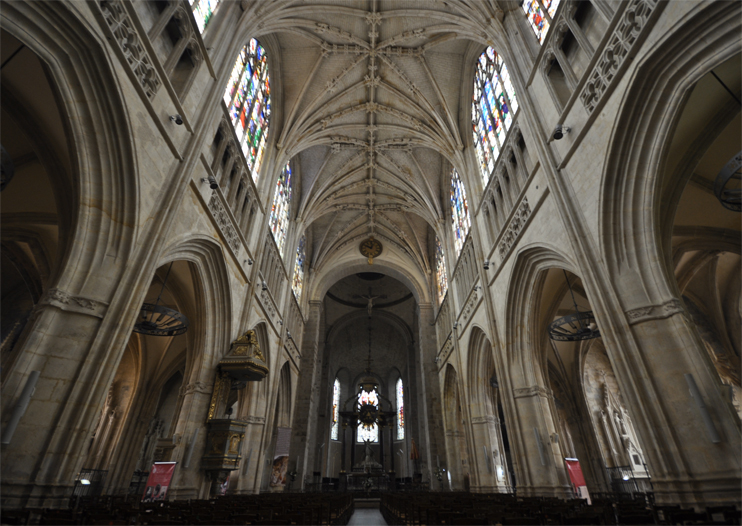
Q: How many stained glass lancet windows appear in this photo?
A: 11